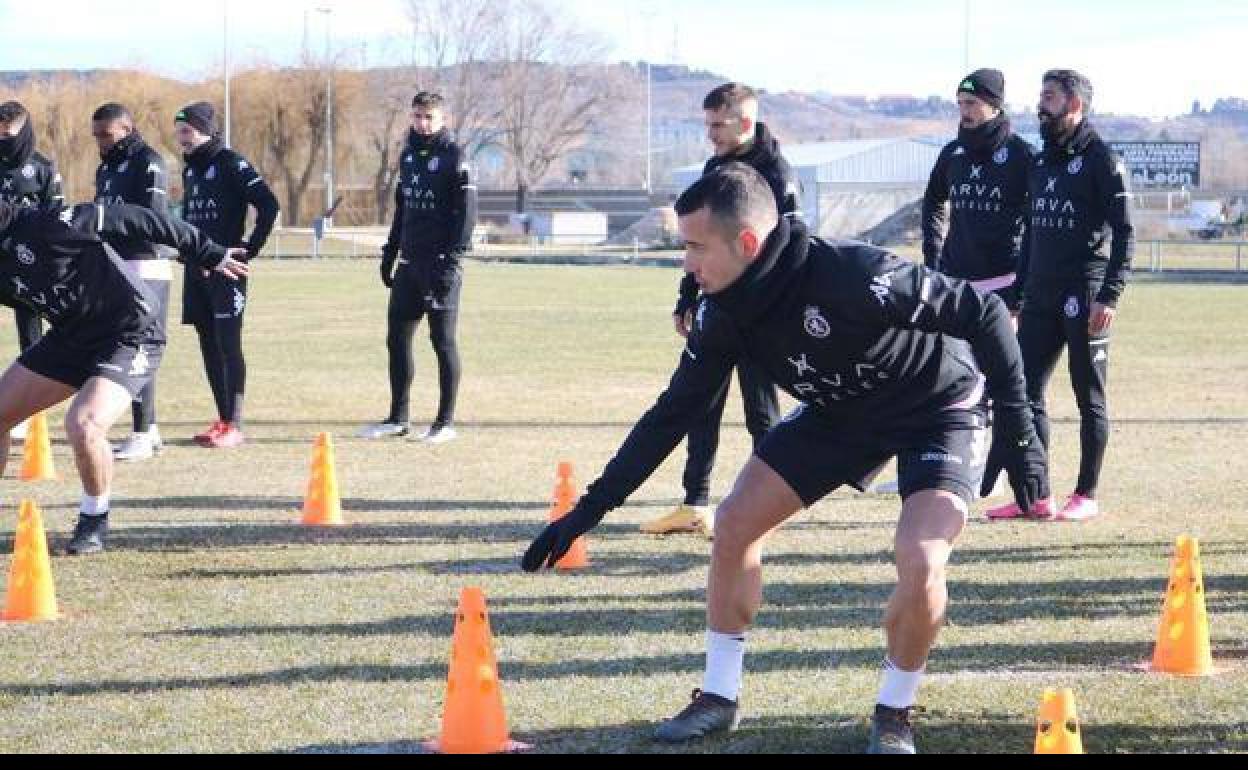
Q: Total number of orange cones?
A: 7